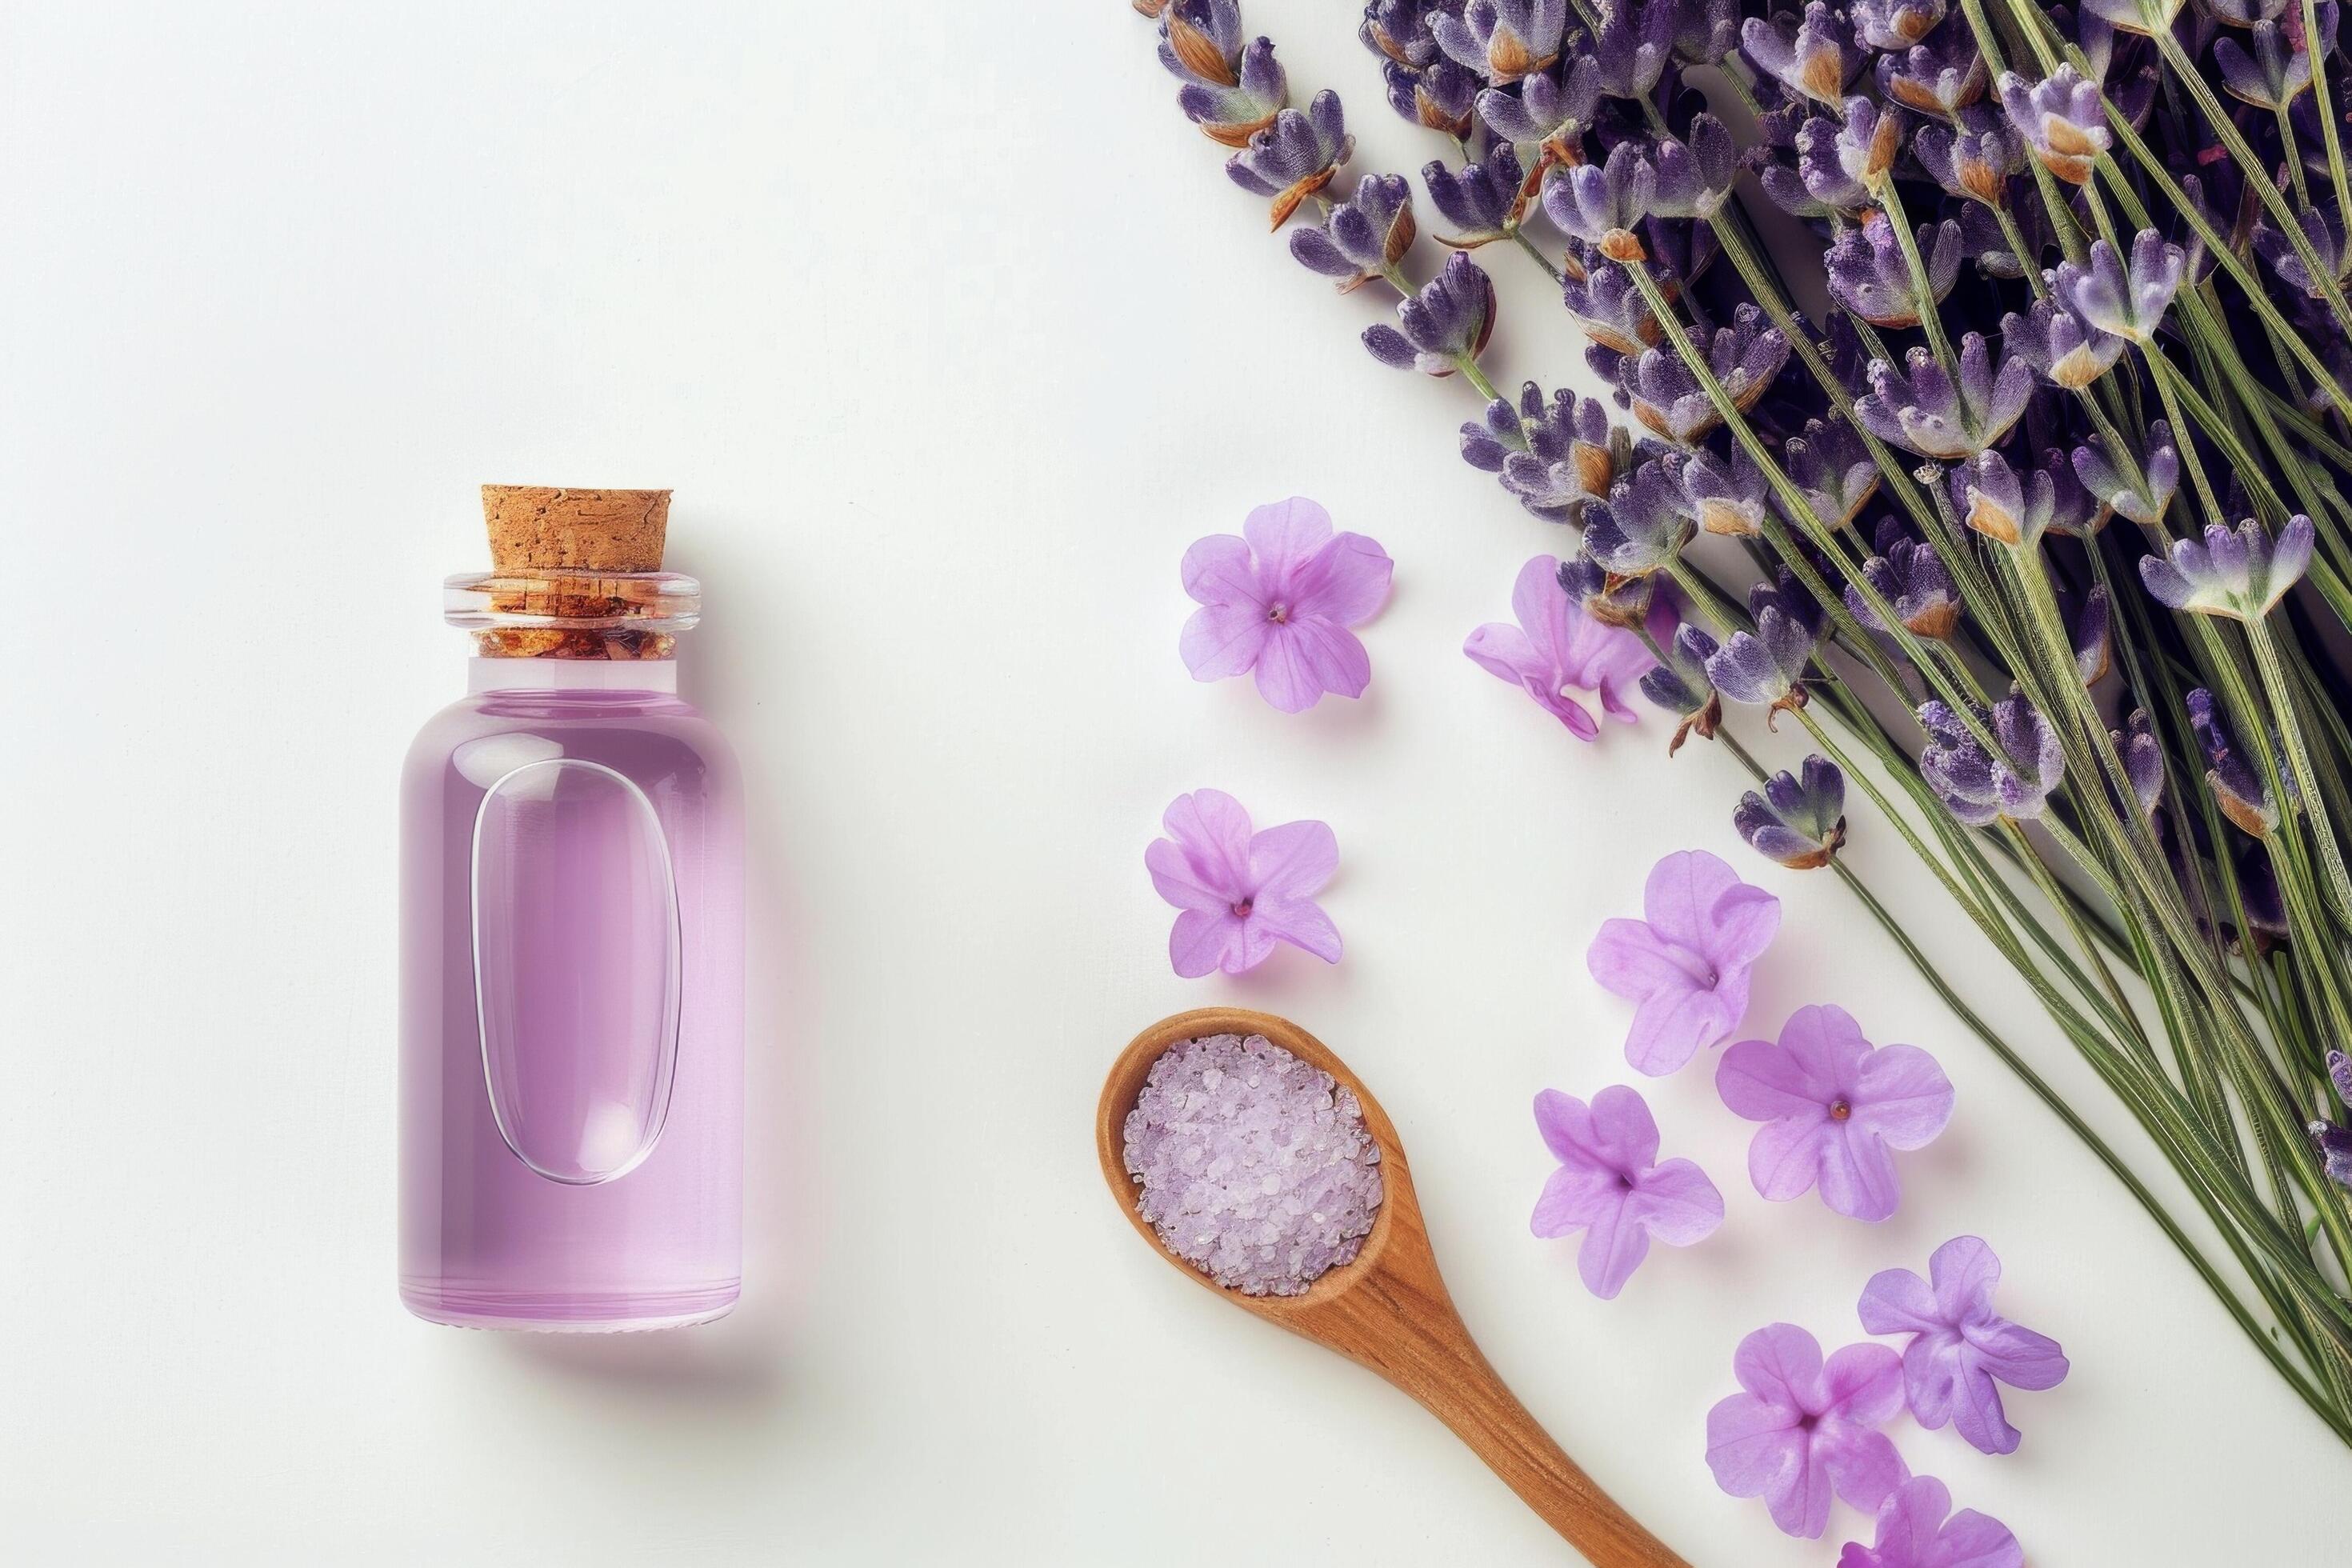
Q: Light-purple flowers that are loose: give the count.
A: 9